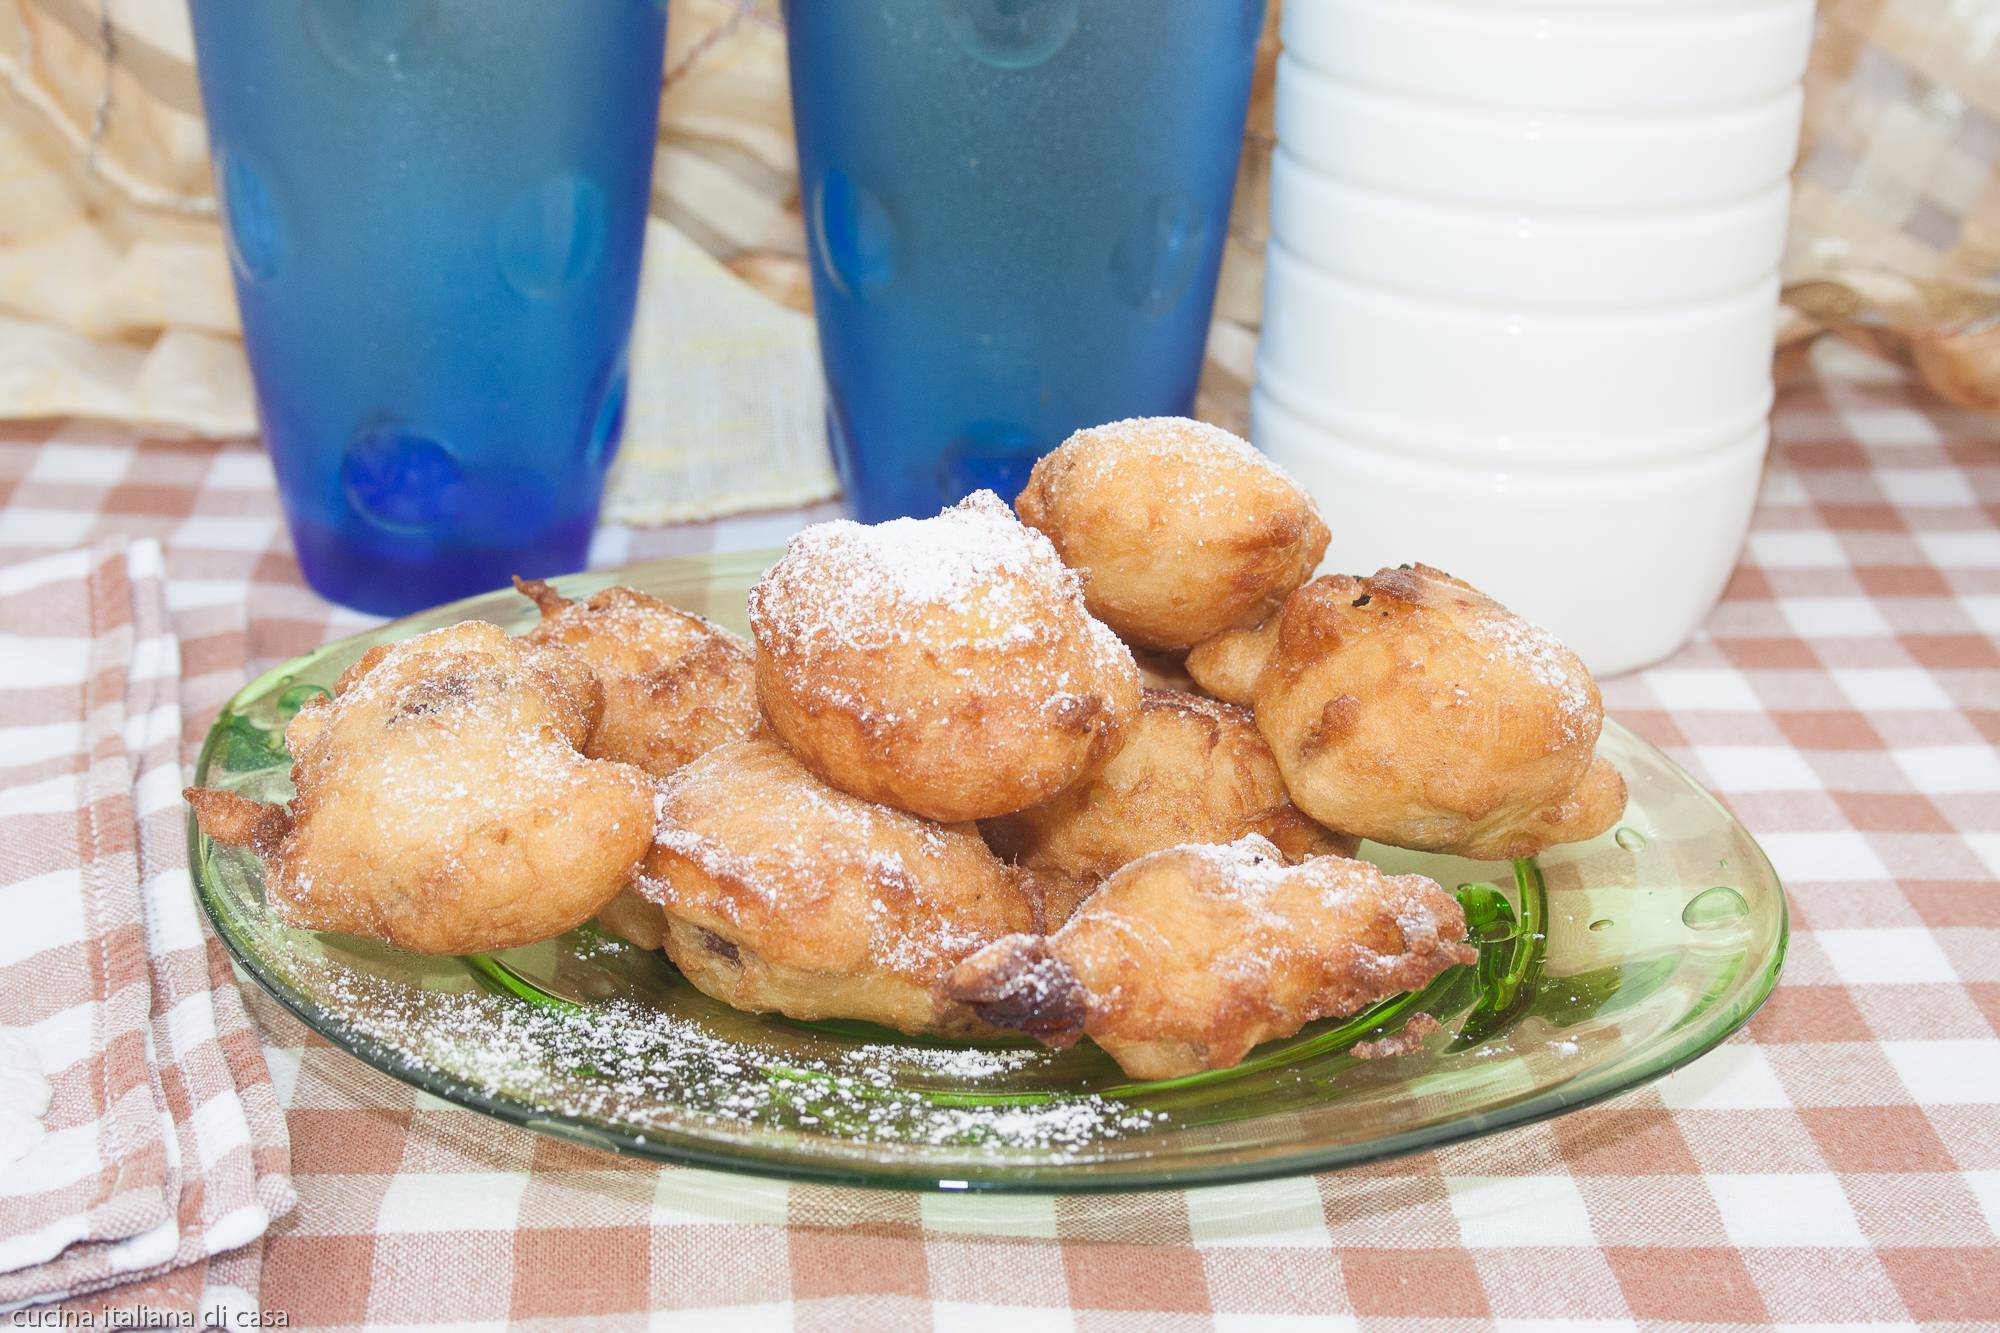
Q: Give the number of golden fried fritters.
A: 8